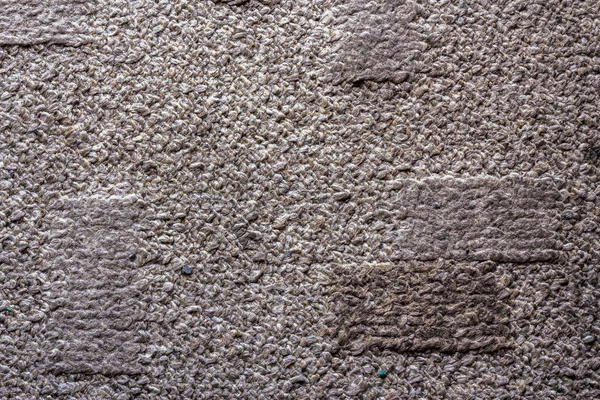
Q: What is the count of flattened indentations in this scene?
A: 5